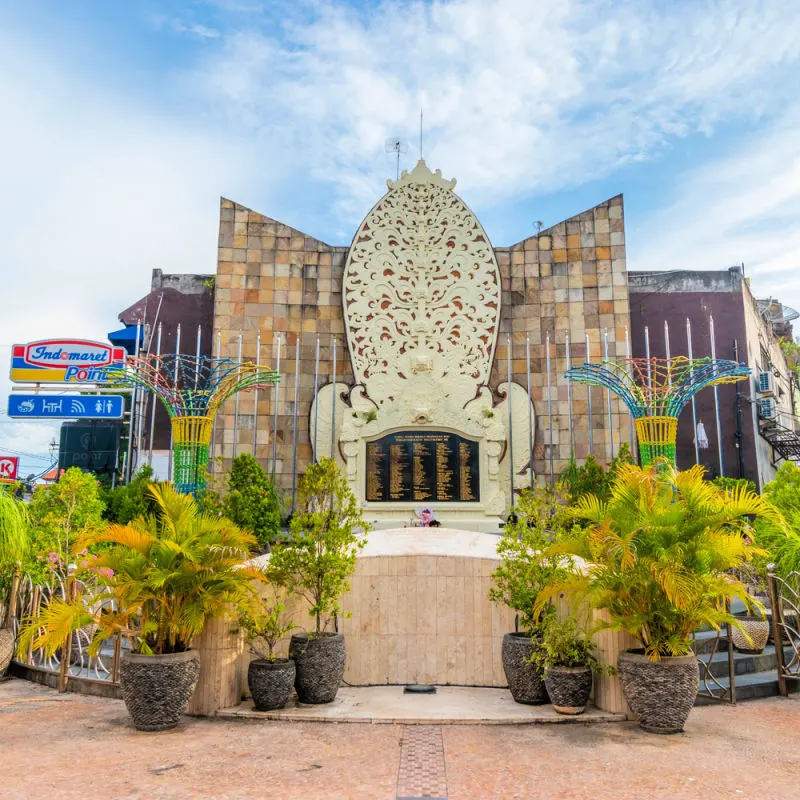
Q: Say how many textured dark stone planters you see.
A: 6